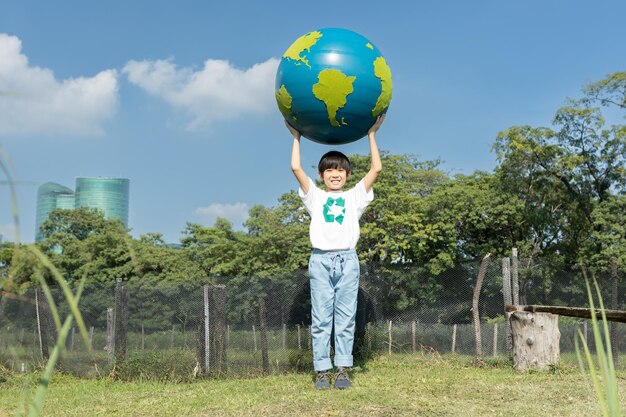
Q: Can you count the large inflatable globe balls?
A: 1